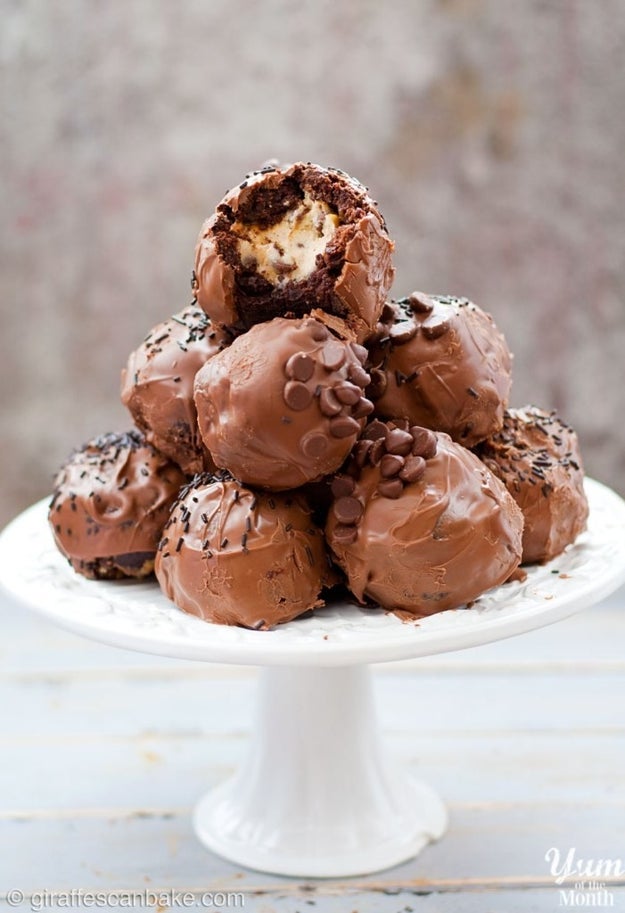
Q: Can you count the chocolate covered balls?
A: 8